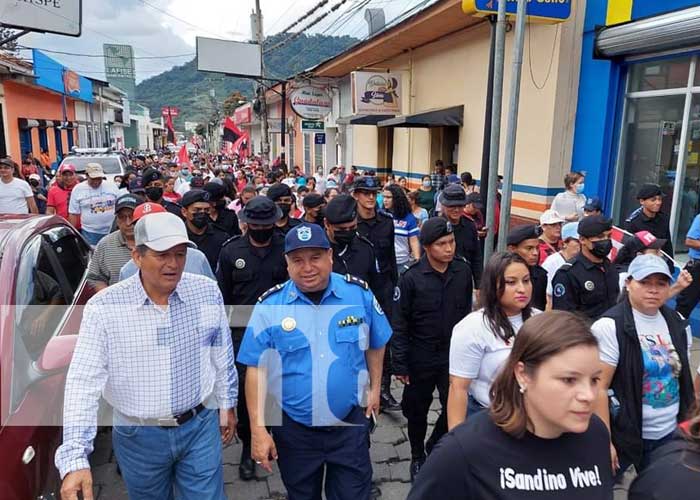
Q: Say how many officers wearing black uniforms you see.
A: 13